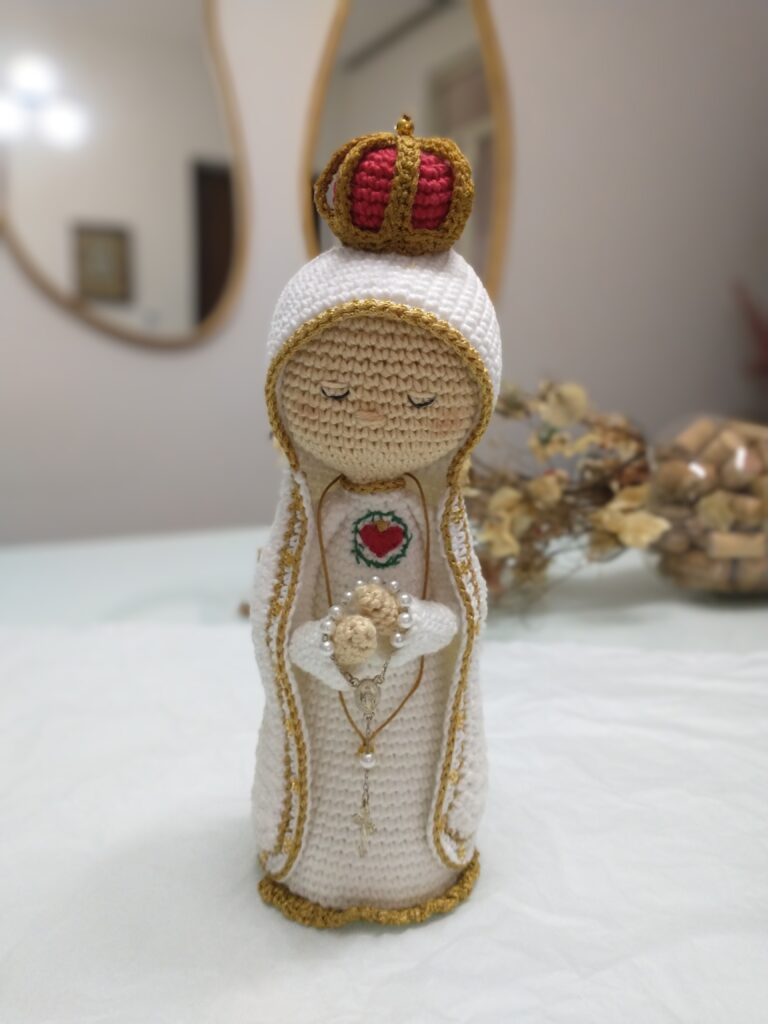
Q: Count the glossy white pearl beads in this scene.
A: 11